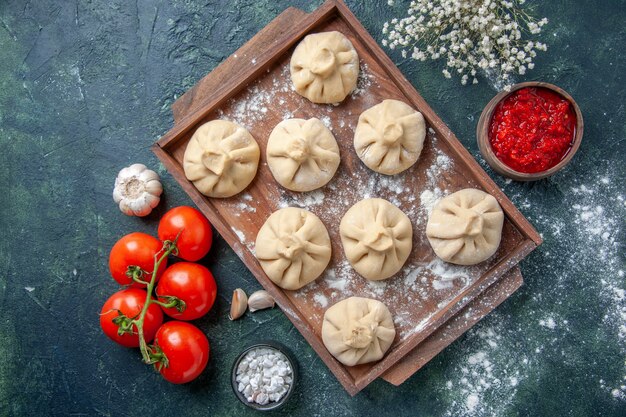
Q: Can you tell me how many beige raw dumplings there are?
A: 8